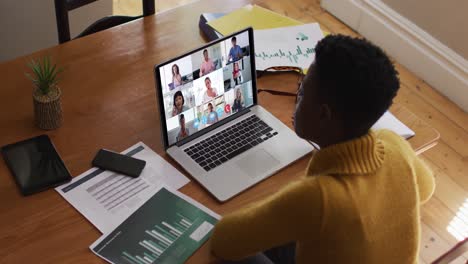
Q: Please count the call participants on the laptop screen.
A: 9